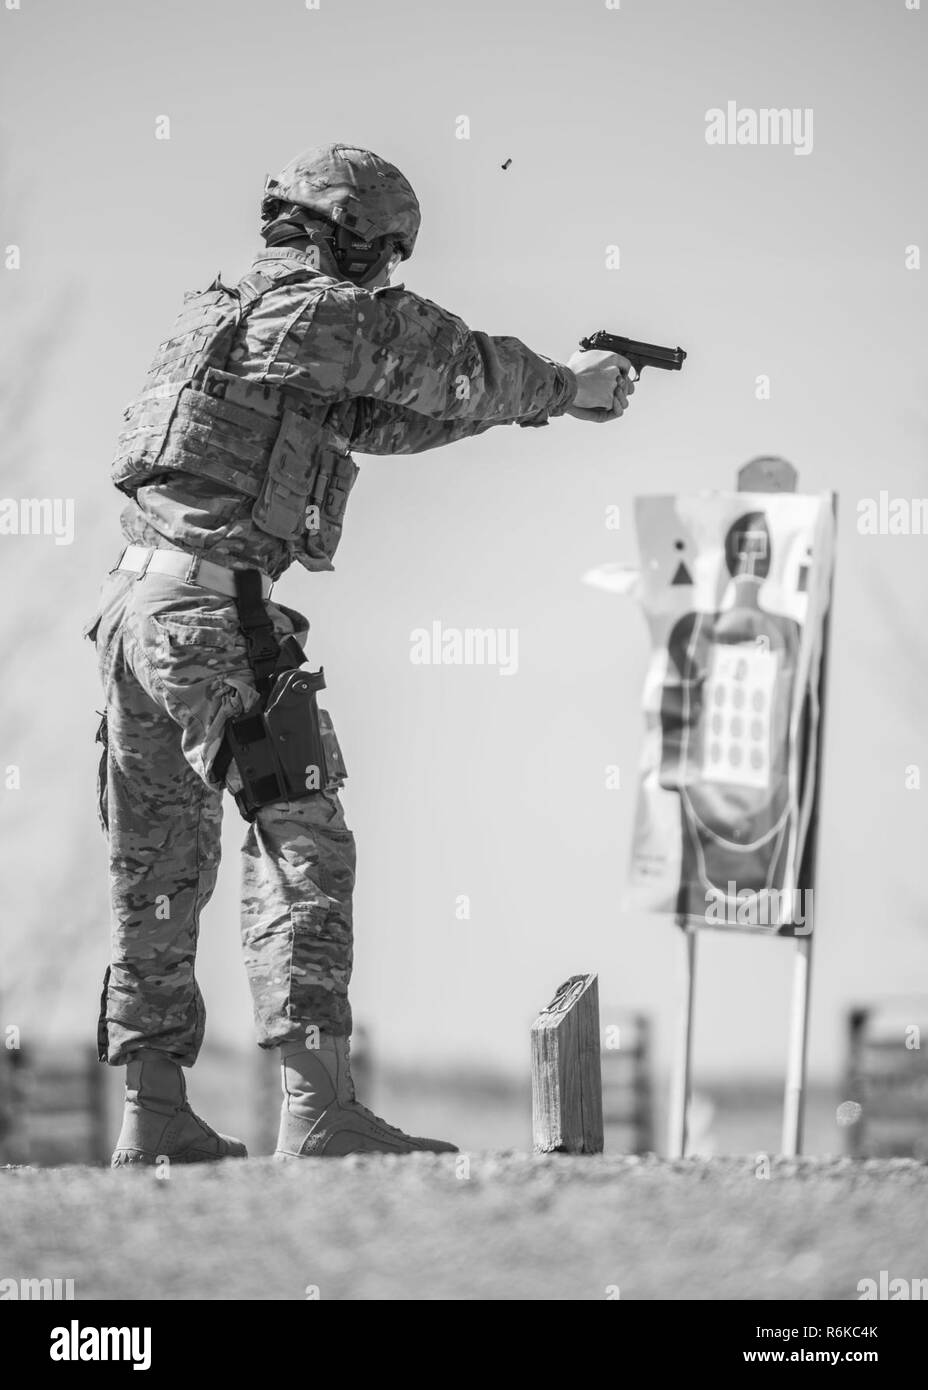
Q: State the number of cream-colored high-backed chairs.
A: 0